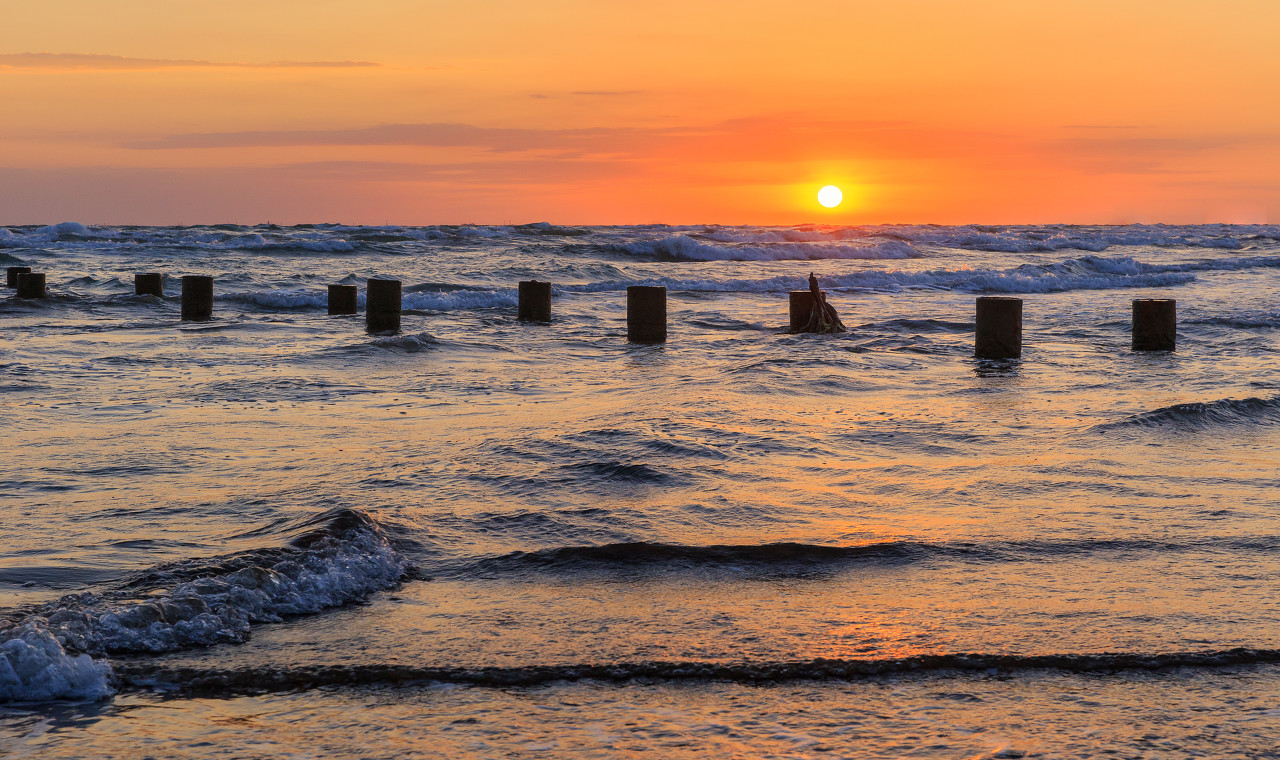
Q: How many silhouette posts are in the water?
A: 11